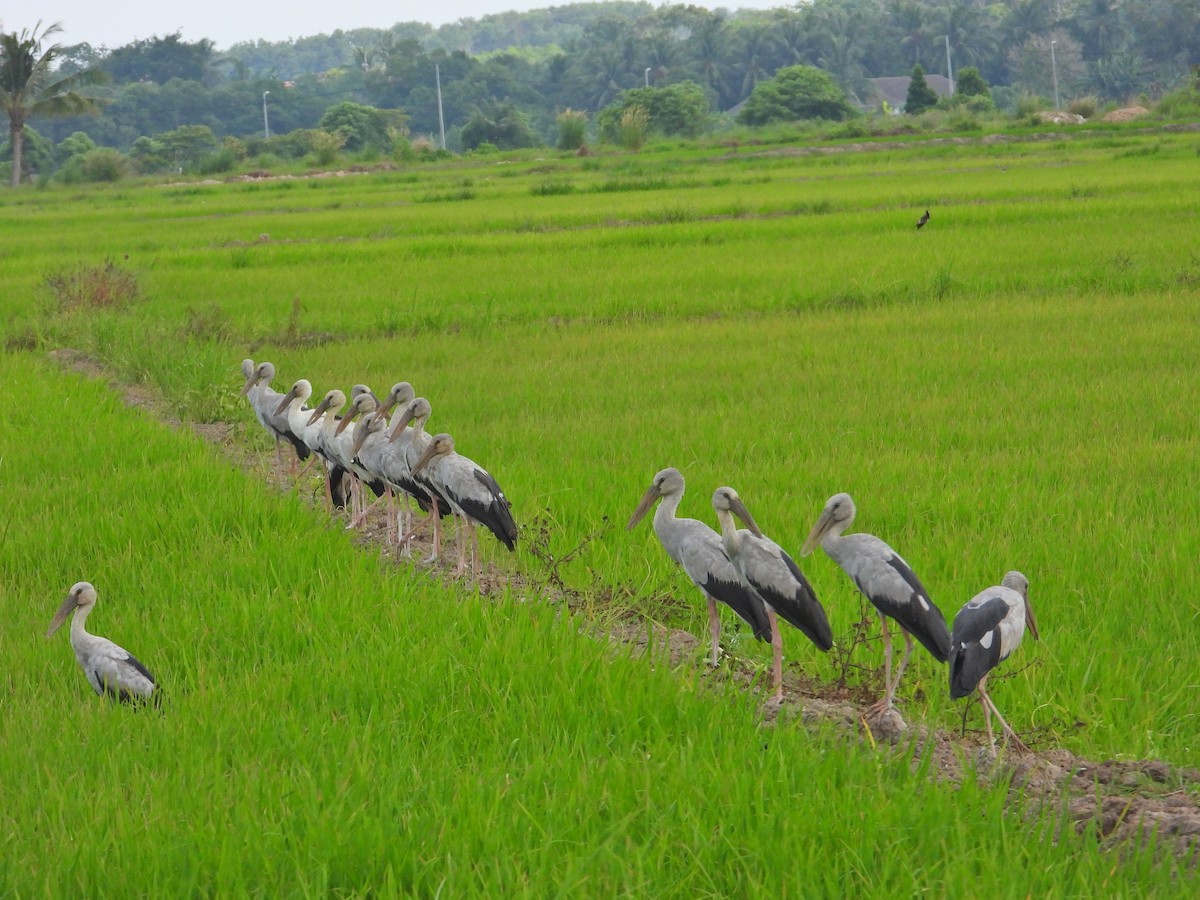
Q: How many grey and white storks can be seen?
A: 15